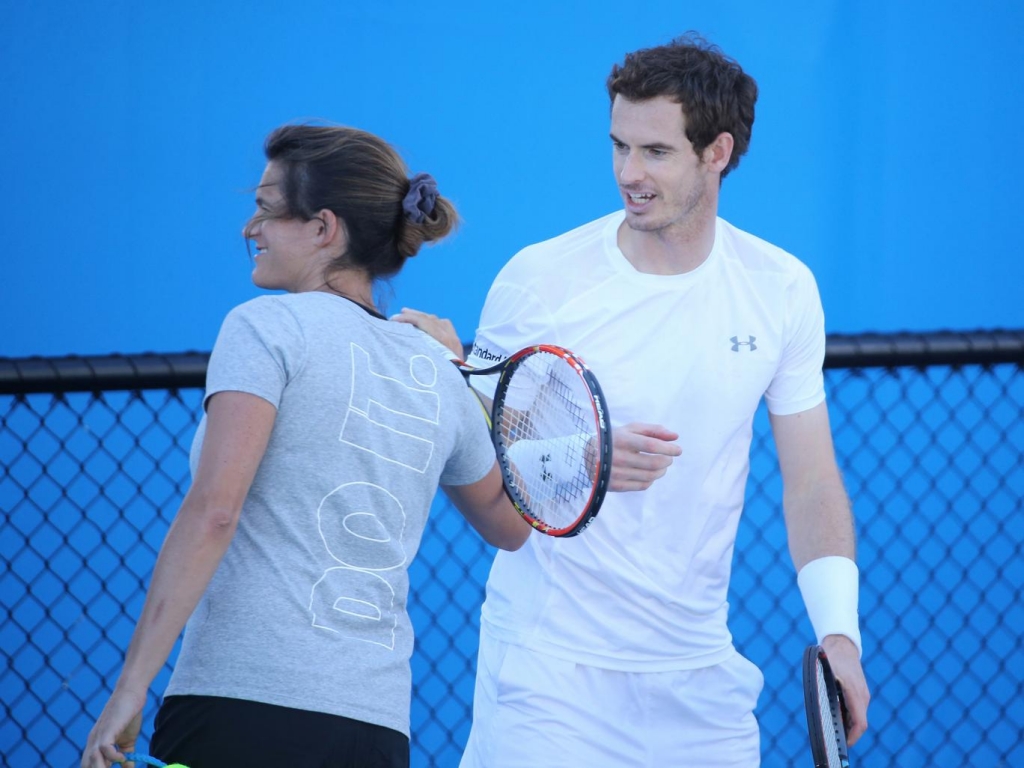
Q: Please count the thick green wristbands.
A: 0